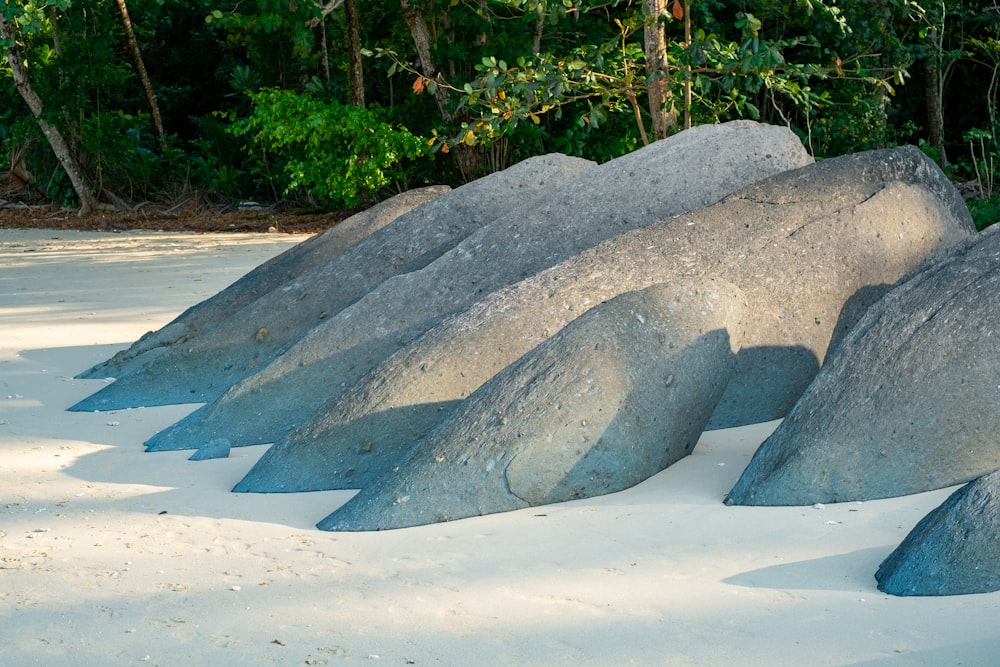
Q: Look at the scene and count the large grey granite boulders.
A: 7